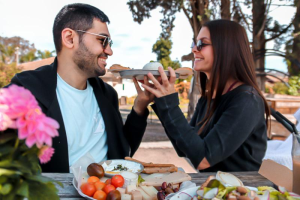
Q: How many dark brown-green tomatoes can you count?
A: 2